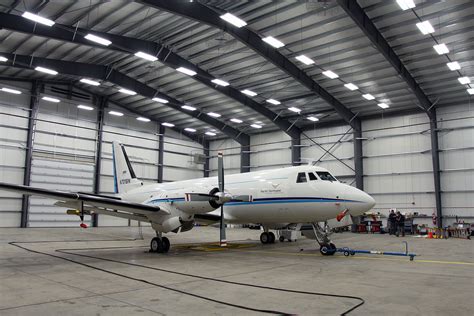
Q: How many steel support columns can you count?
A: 8